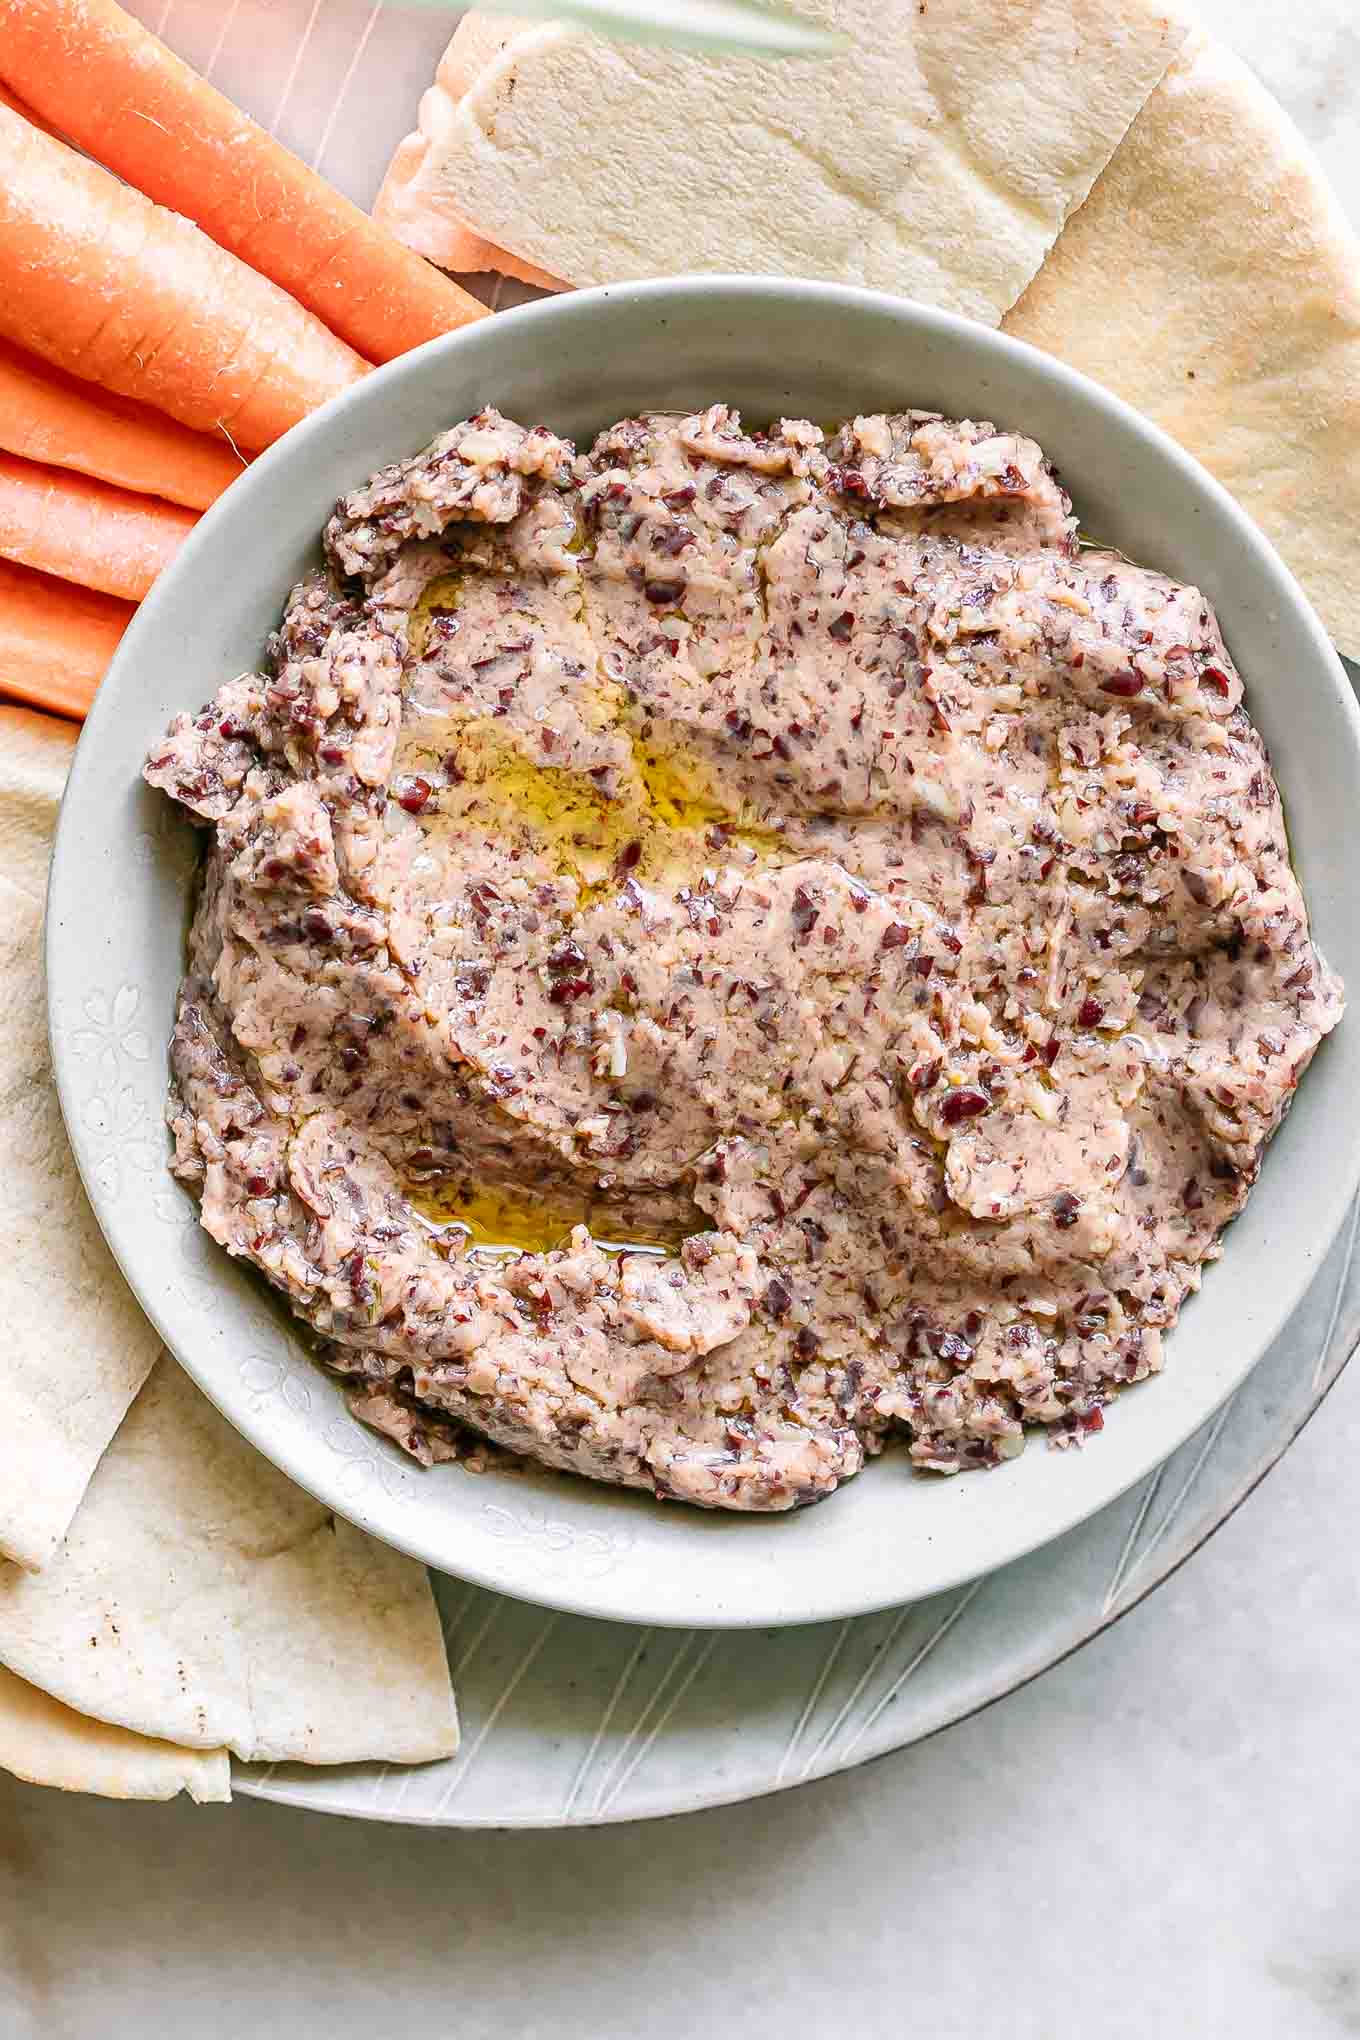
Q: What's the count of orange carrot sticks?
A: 5